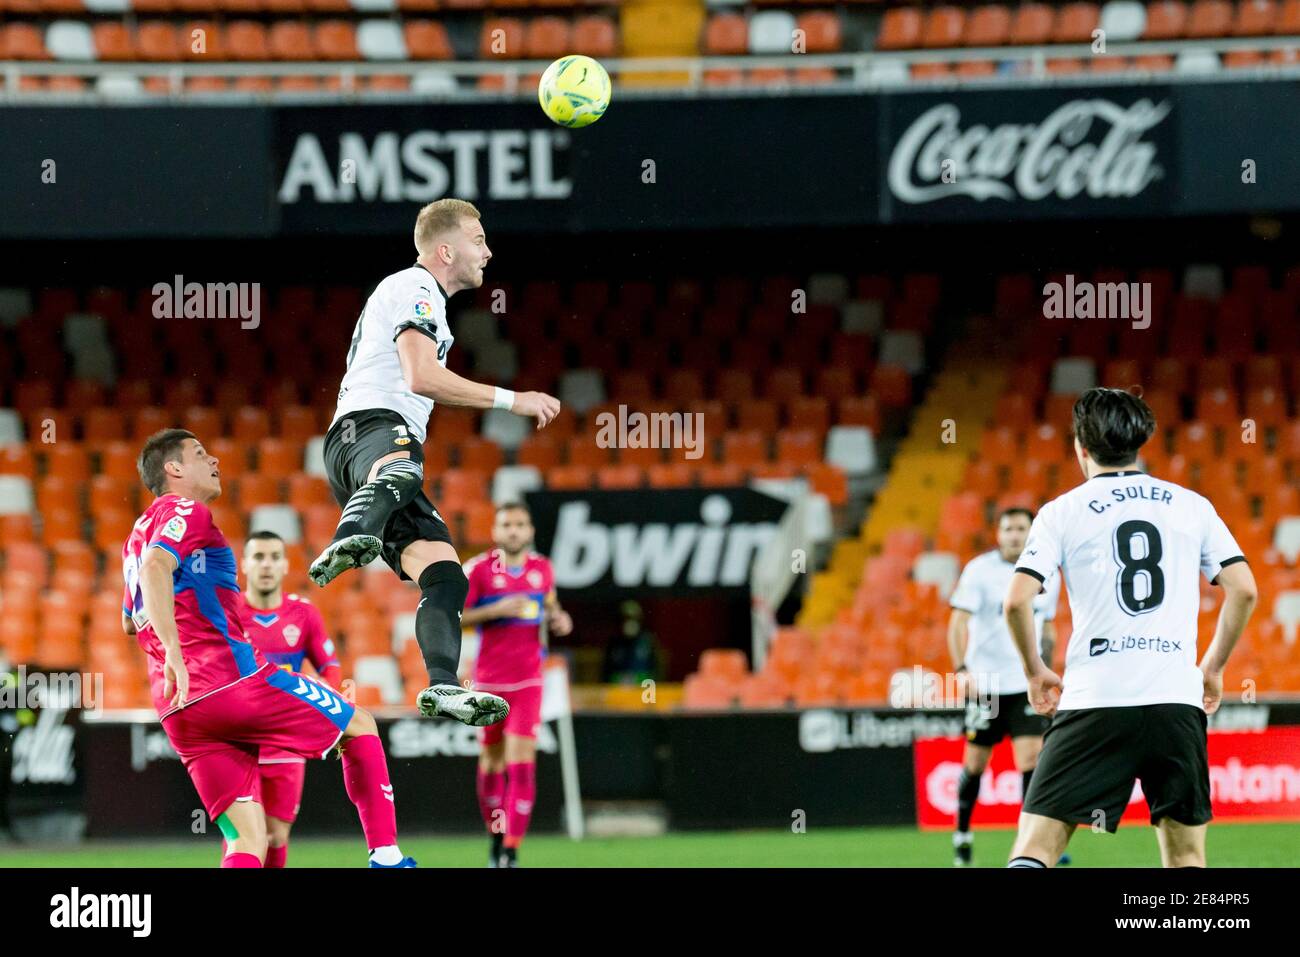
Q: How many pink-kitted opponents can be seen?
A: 3